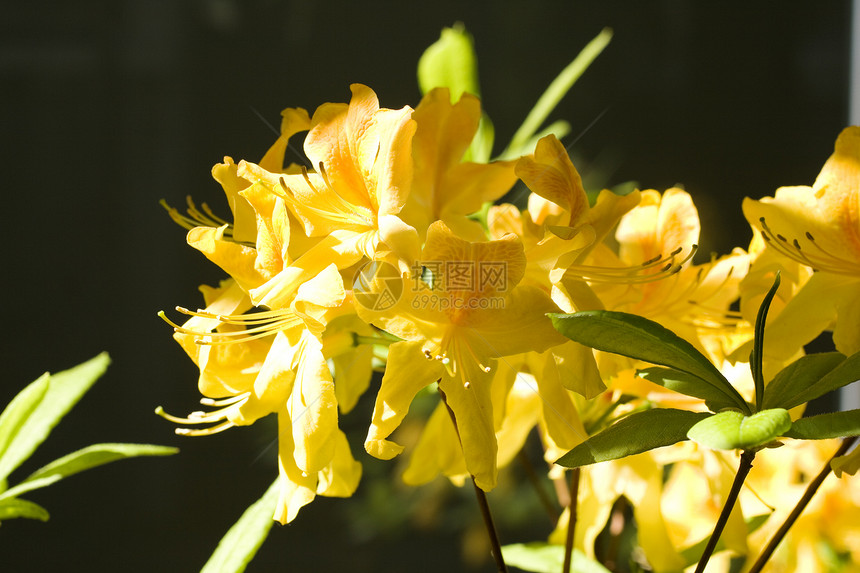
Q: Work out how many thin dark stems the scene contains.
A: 4